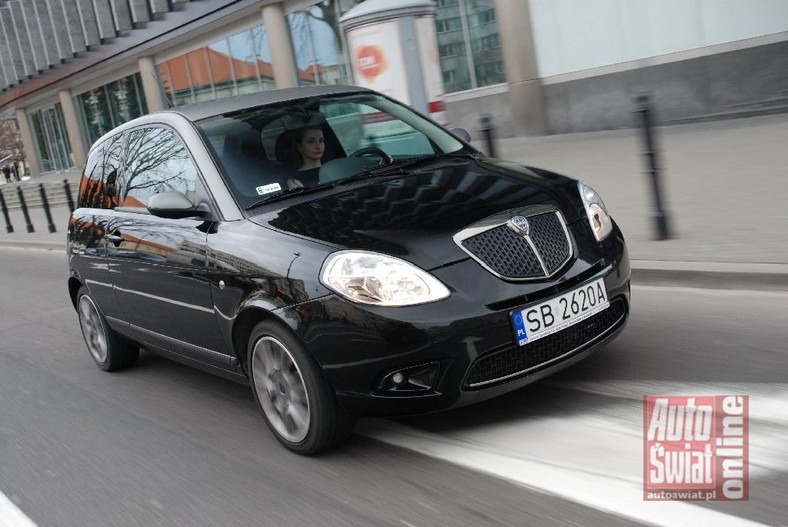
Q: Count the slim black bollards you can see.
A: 6